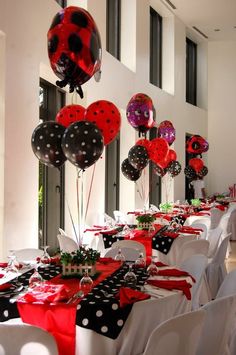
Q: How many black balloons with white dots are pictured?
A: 8